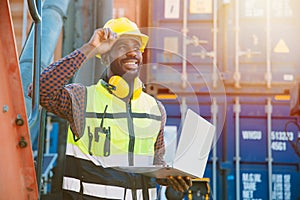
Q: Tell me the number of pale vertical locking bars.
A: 8